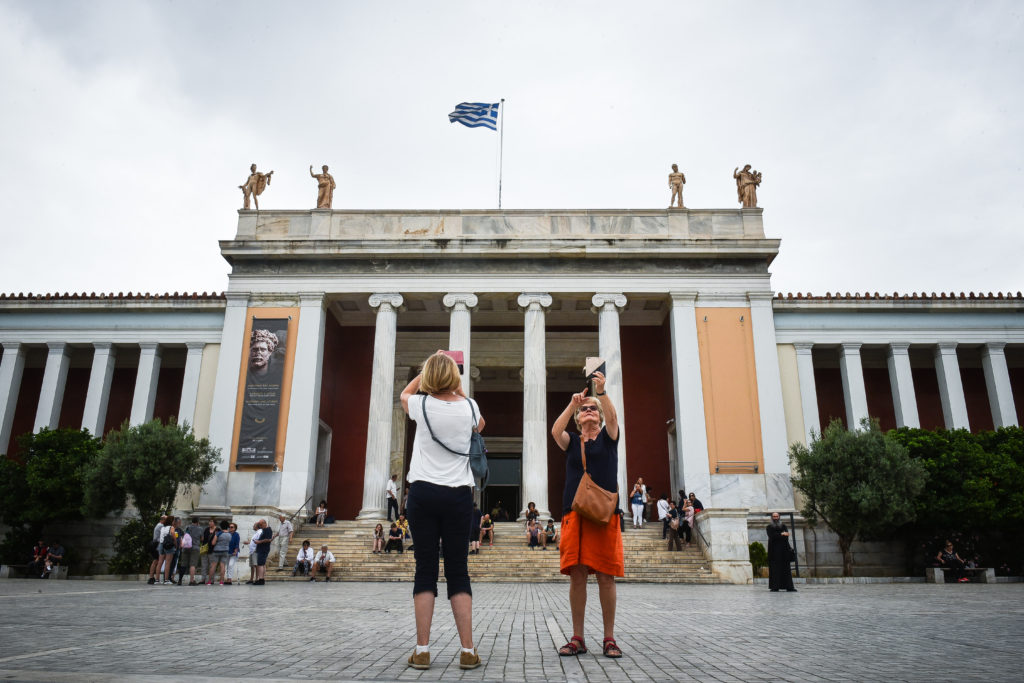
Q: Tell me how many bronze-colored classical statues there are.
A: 4